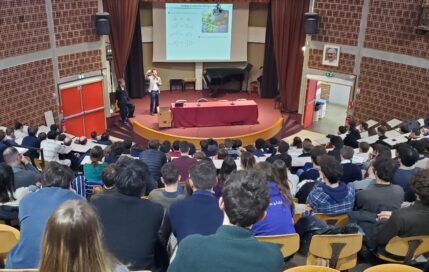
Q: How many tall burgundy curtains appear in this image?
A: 2